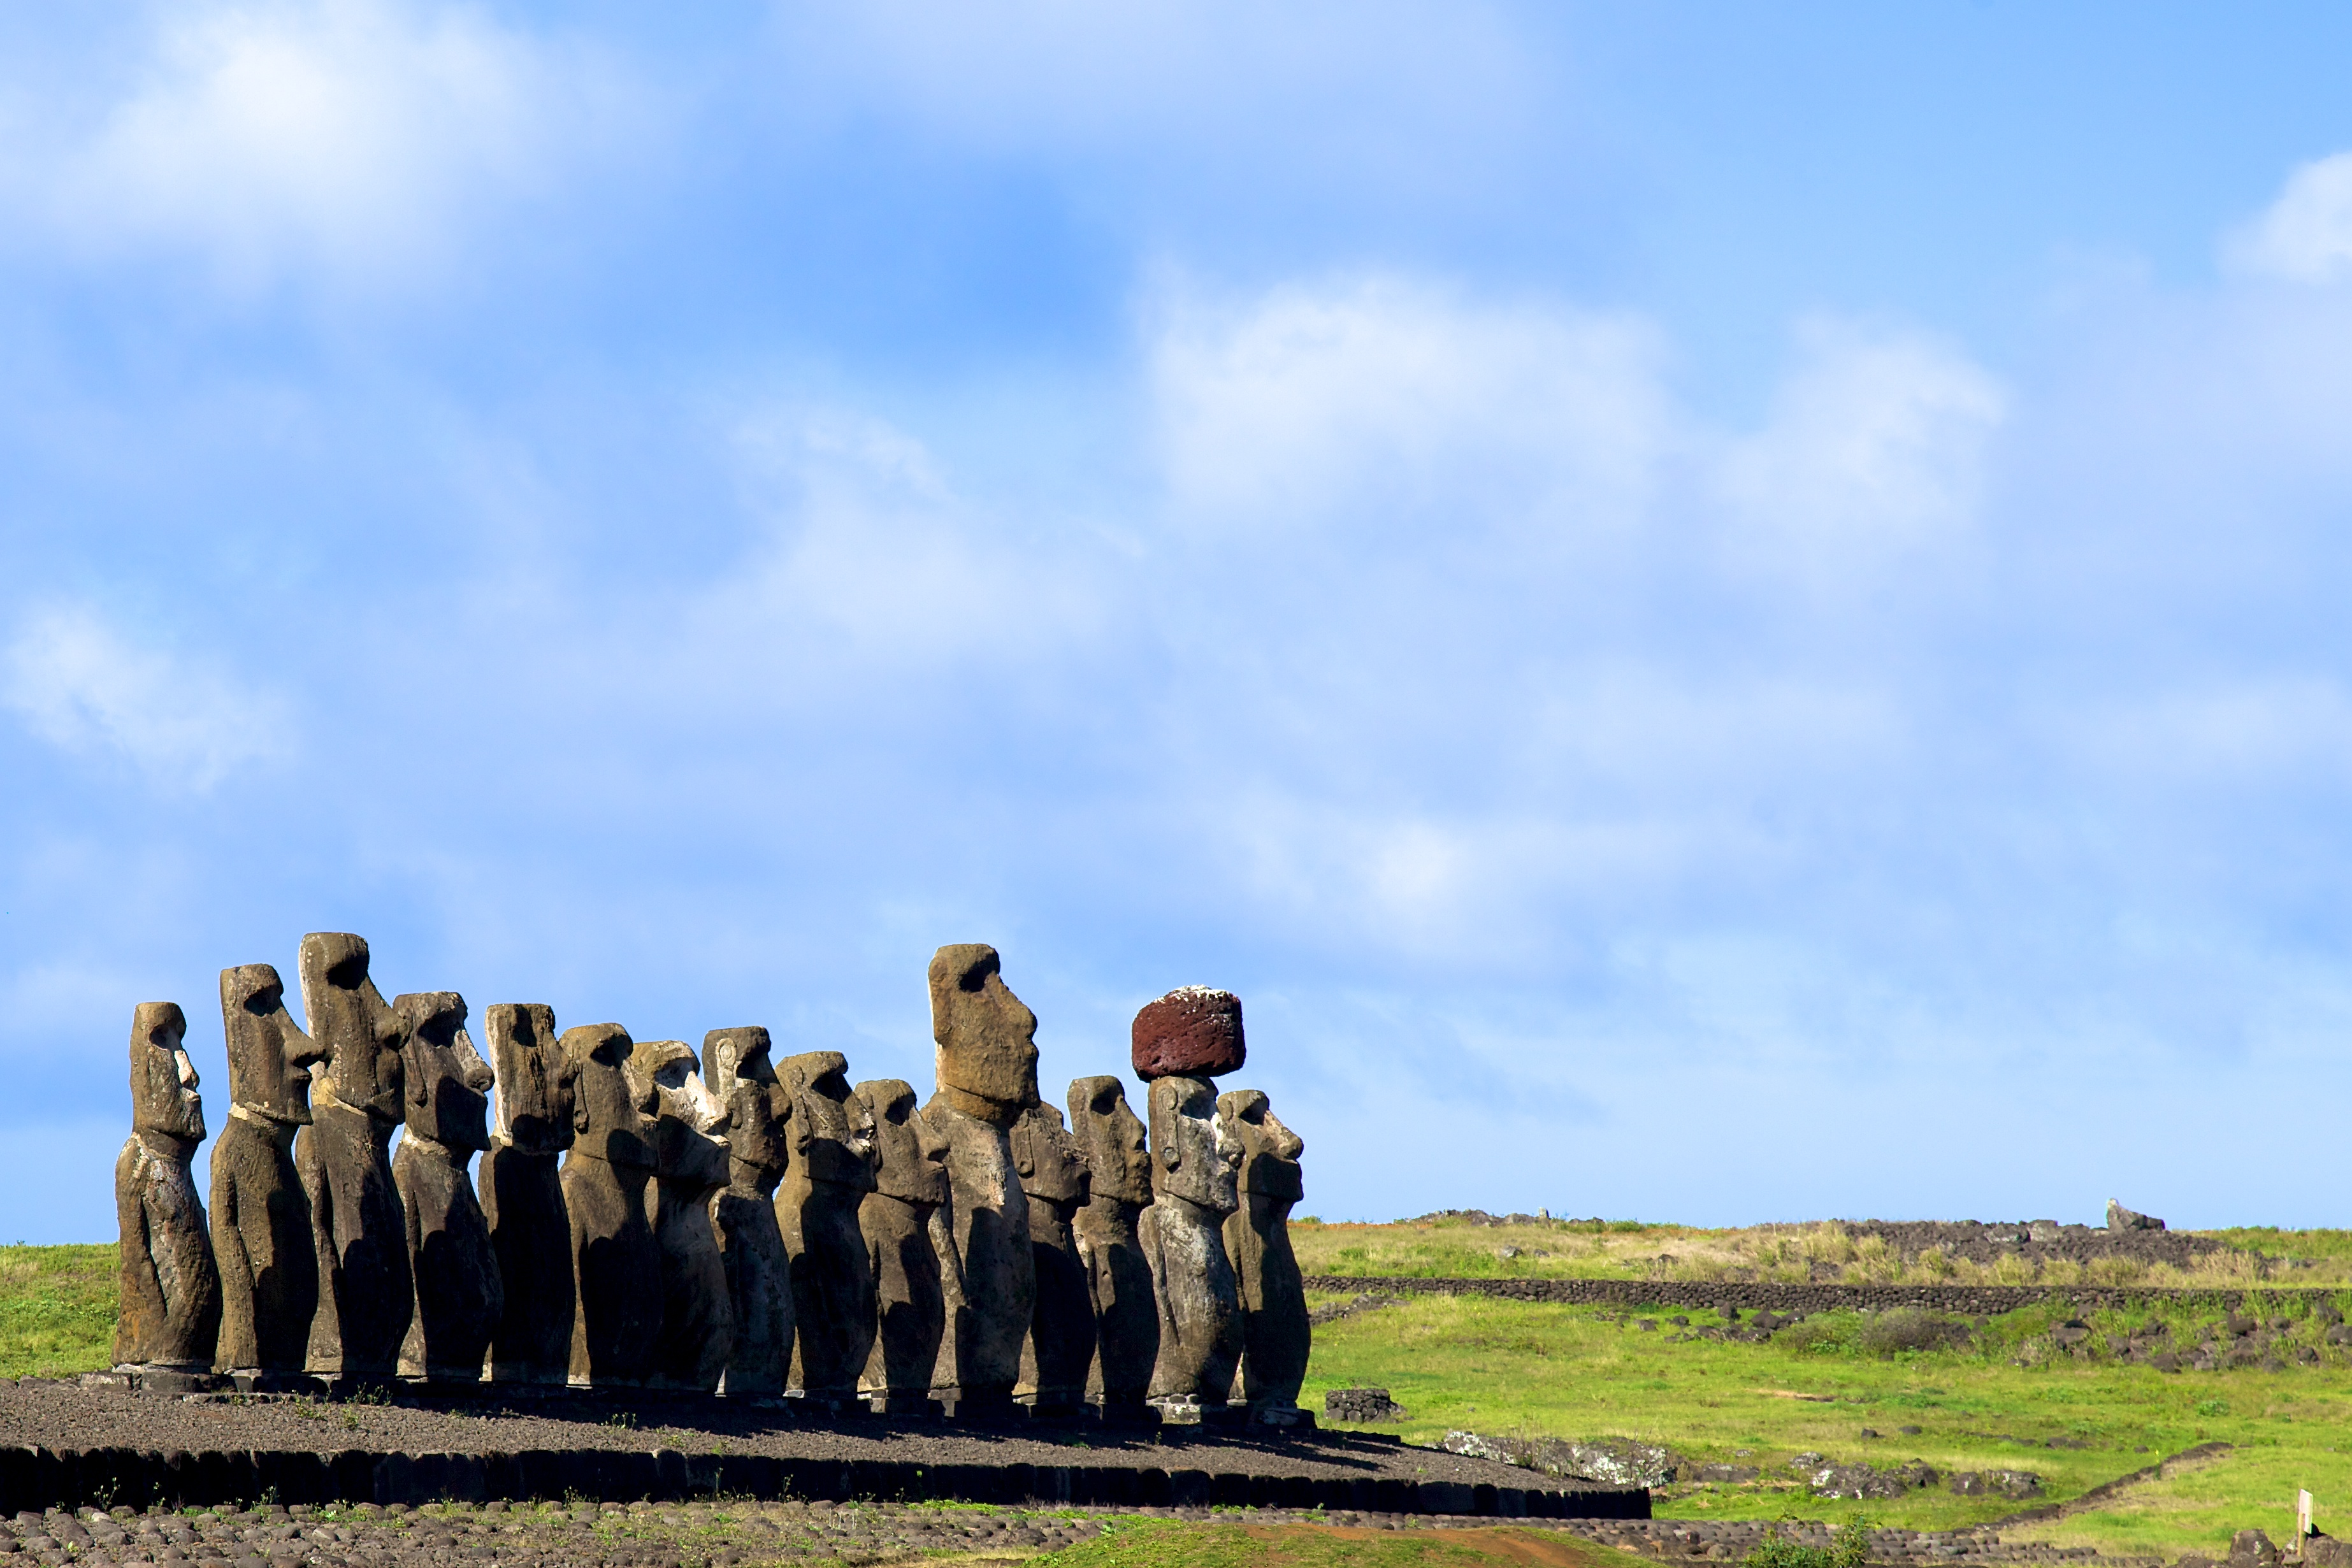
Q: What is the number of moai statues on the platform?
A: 15